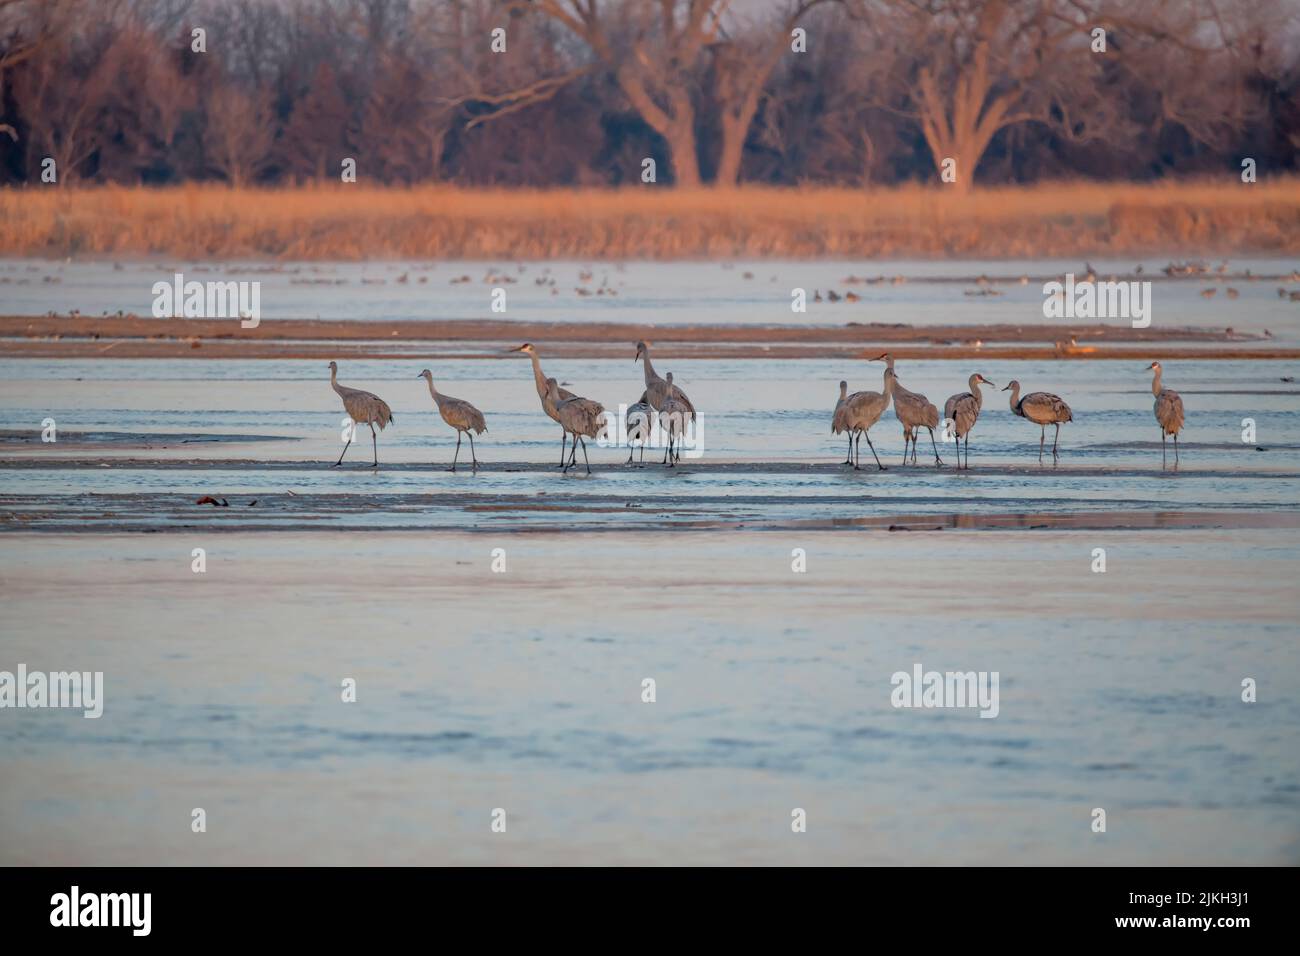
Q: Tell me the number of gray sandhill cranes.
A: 13